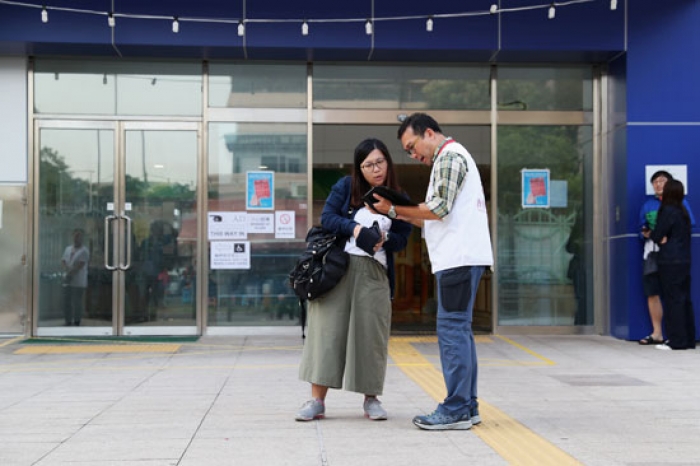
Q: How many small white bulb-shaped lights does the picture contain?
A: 10